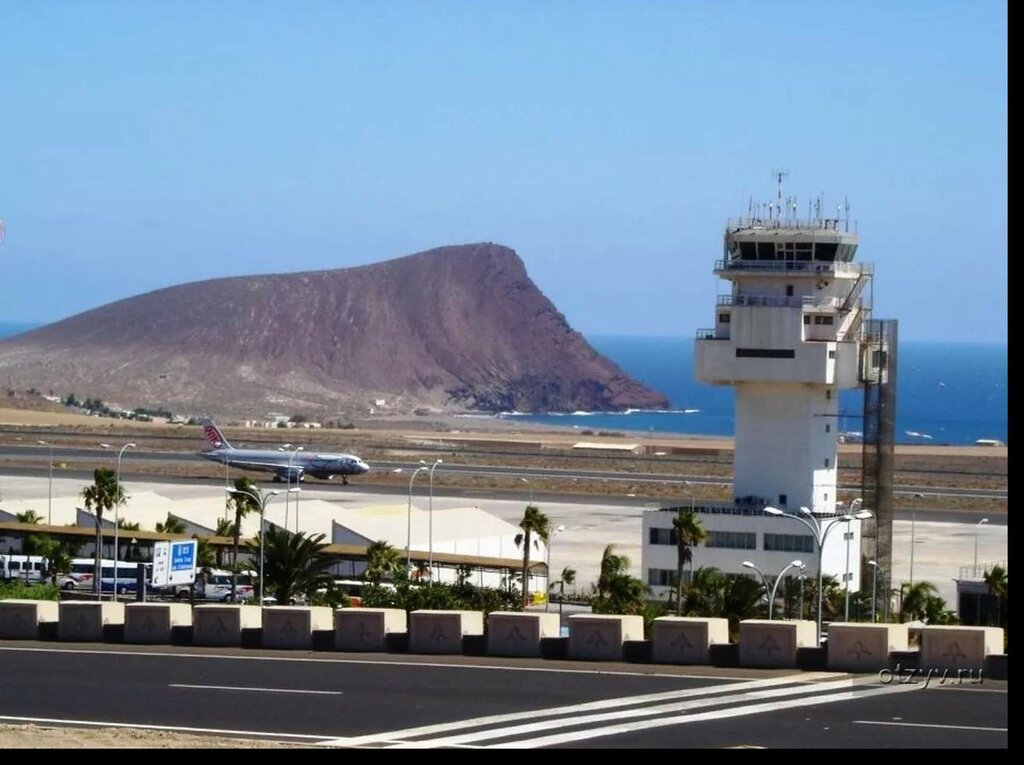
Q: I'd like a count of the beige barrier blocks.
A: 13